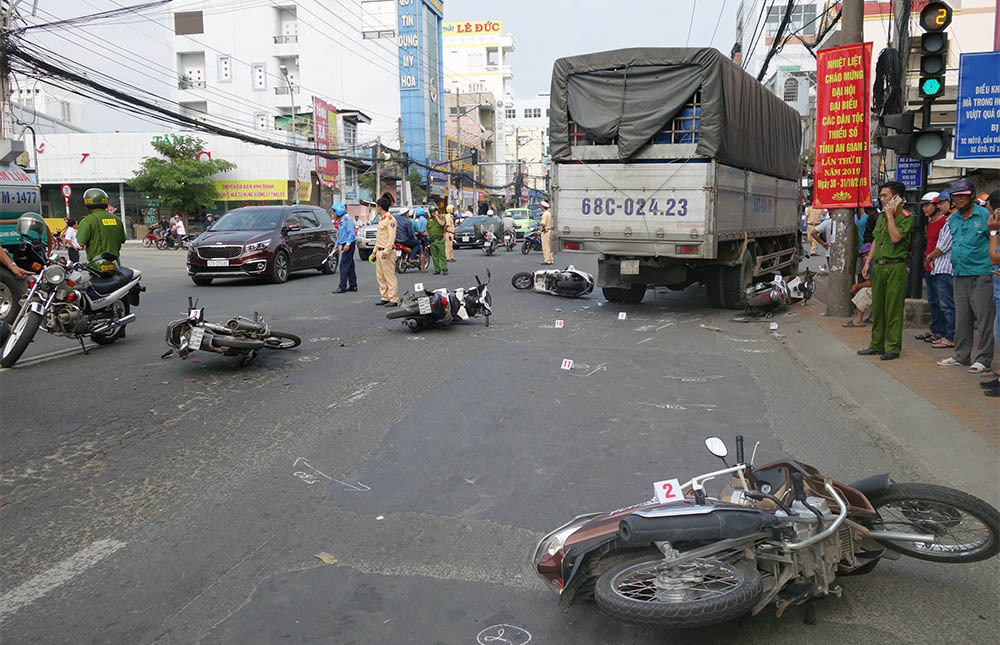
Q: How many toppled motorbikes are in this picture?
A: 5